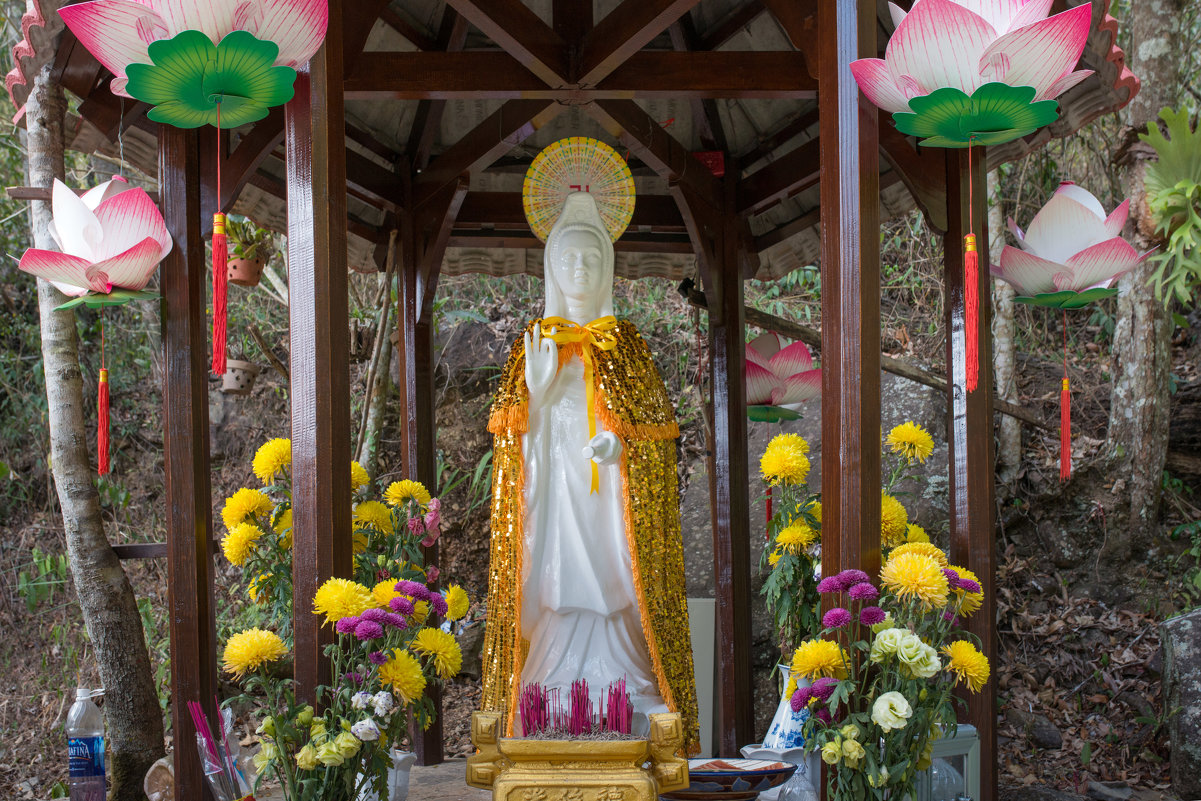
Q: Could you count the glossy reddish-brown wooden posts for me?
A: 6